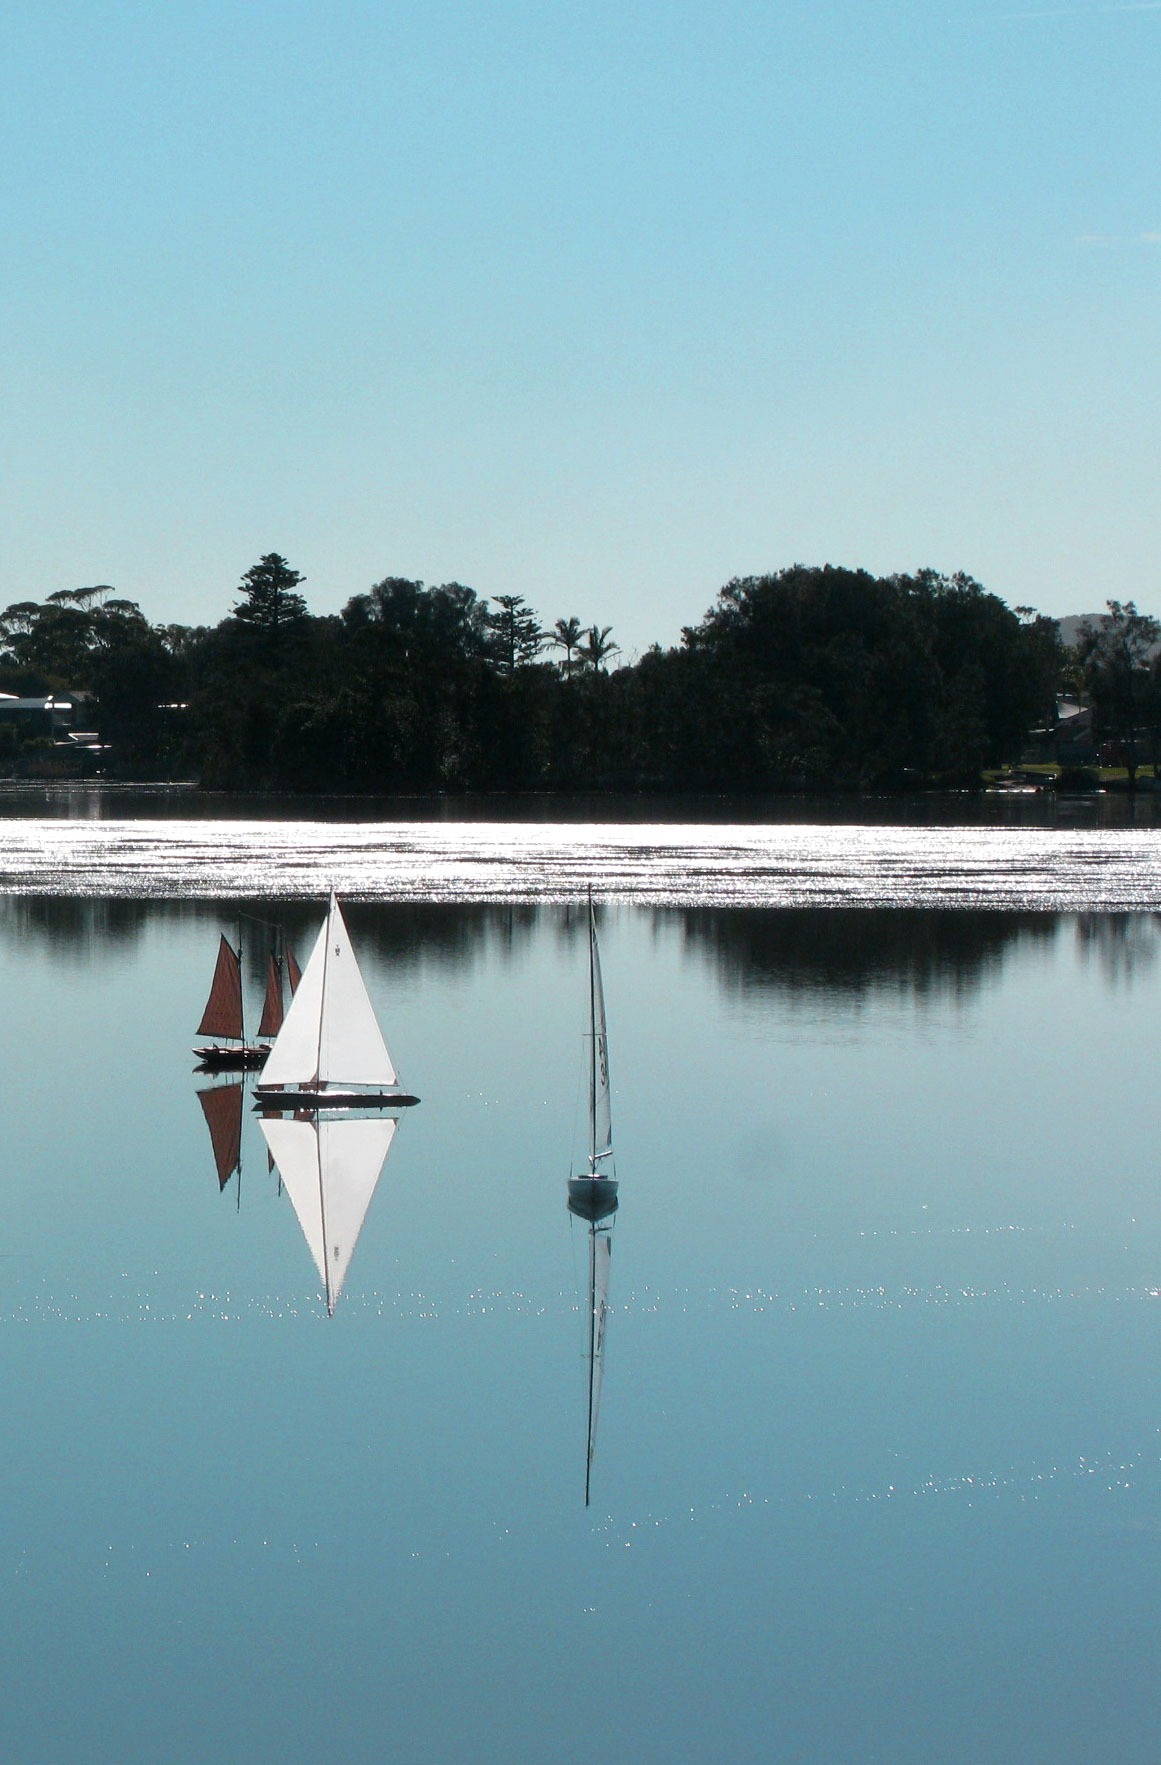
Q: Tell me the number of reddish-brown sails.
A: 3